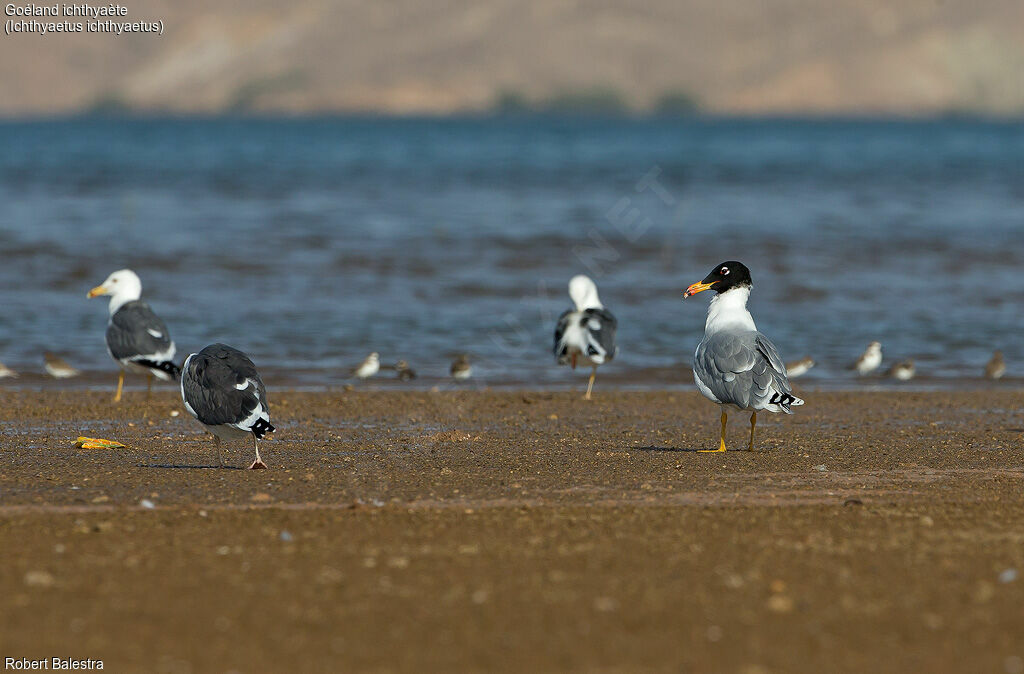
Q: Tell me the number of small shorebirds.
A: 9